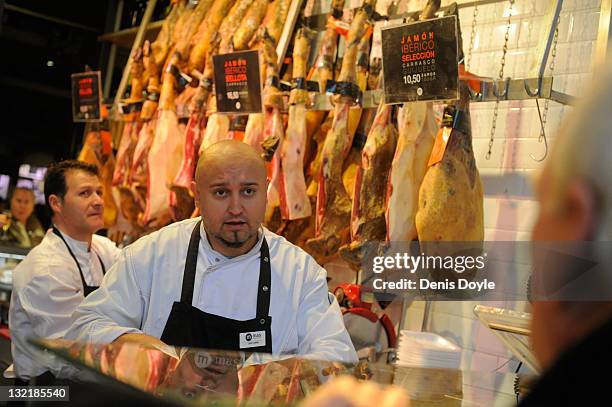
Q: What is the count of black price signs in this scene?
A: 3